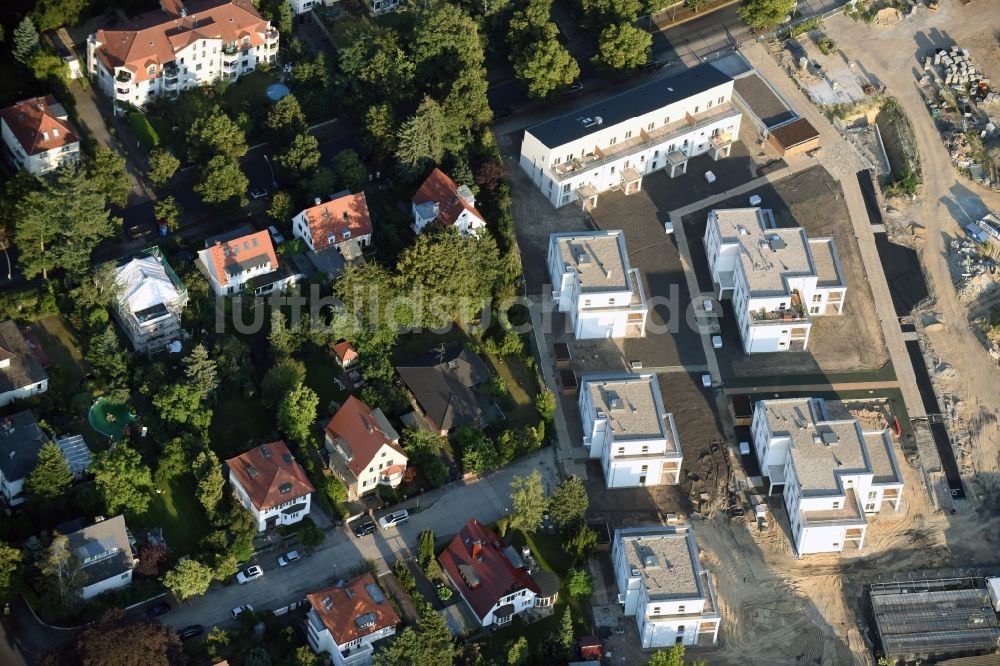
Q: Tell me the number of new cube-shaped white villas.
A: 5